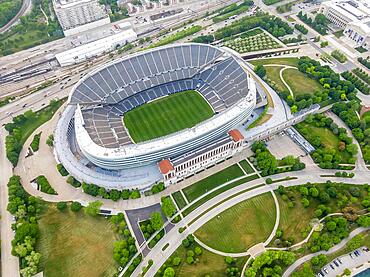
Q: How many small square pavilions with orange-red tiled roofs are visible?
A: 2